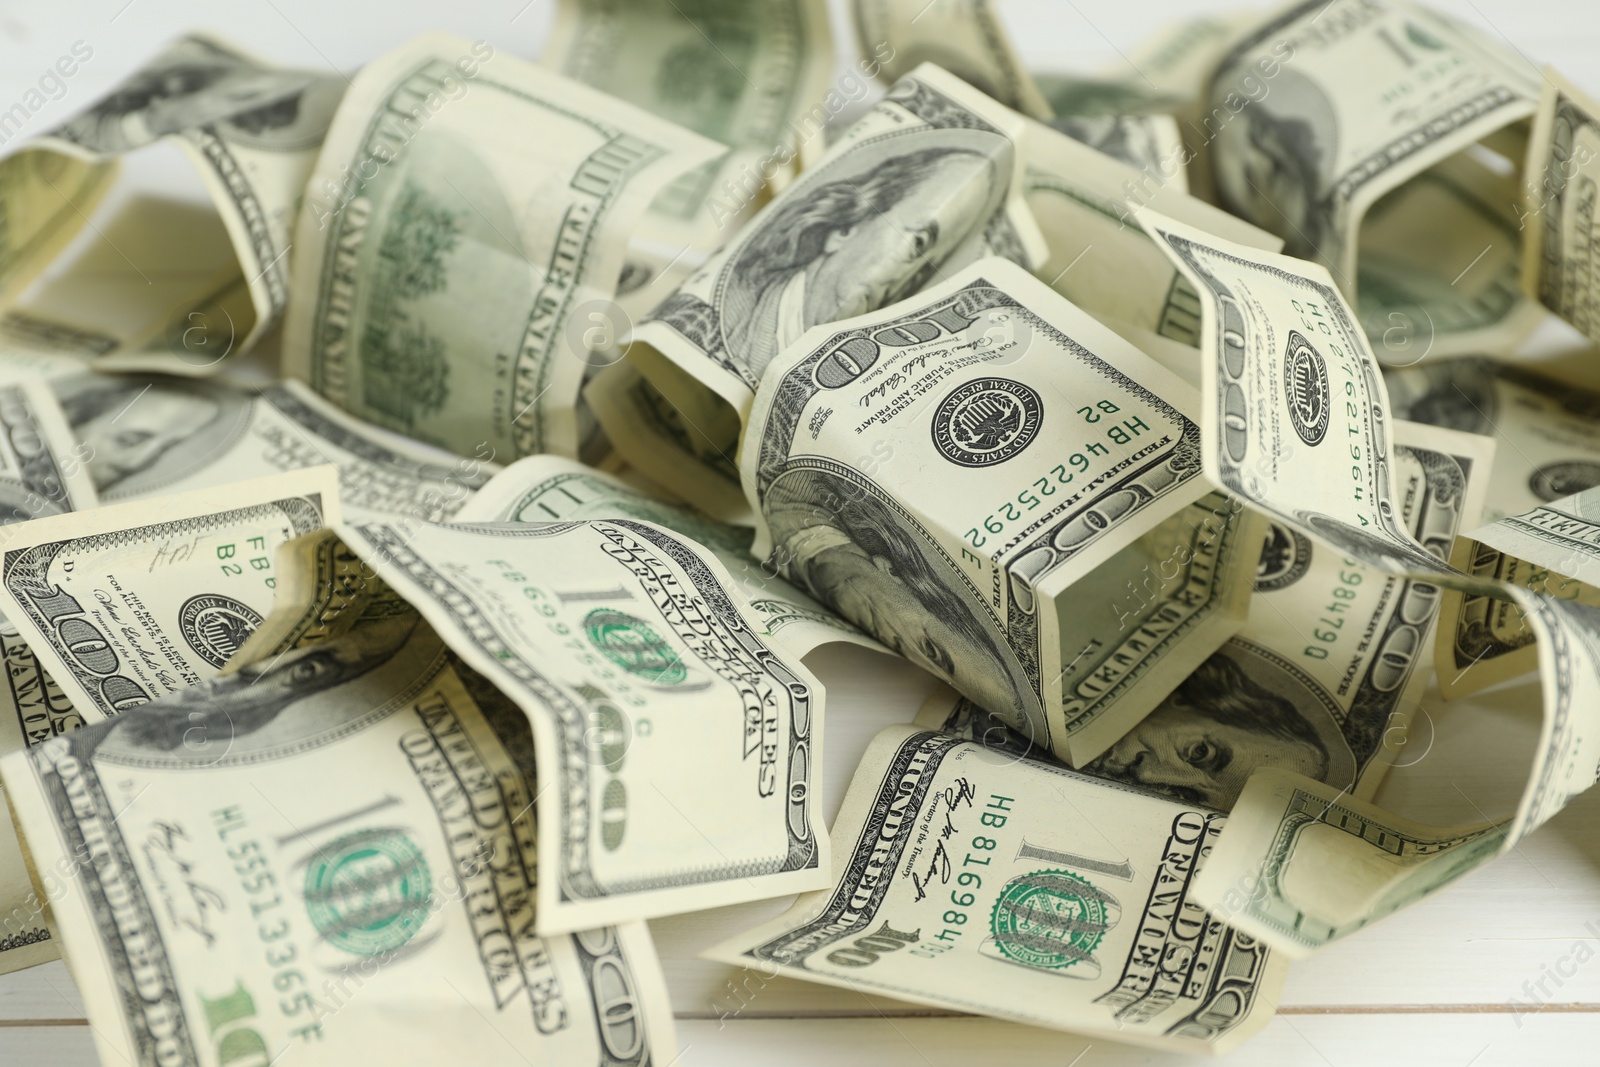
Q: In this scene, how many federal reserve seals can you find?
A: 5